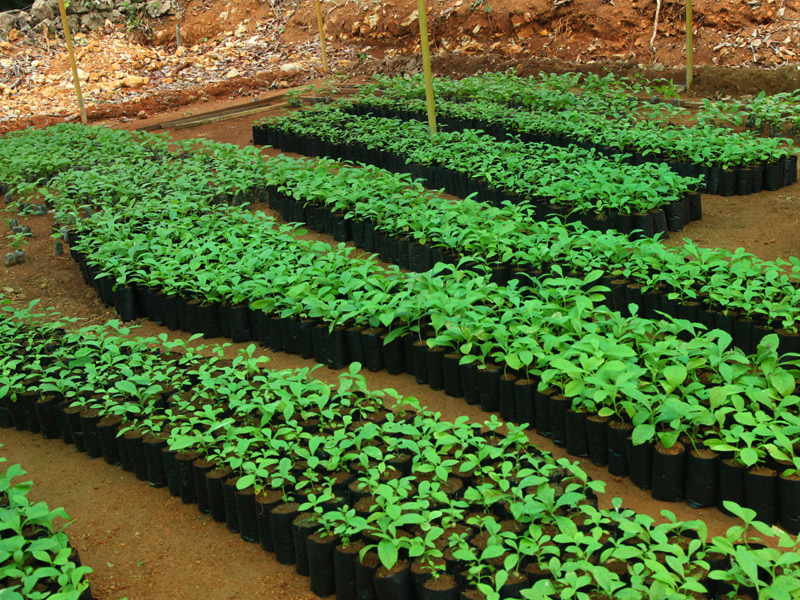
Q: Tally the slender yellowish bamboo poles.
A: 4